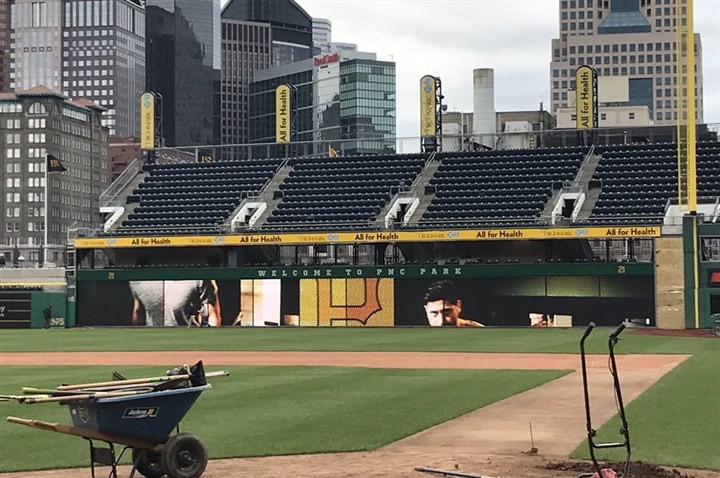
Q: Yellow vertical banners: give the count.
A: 4